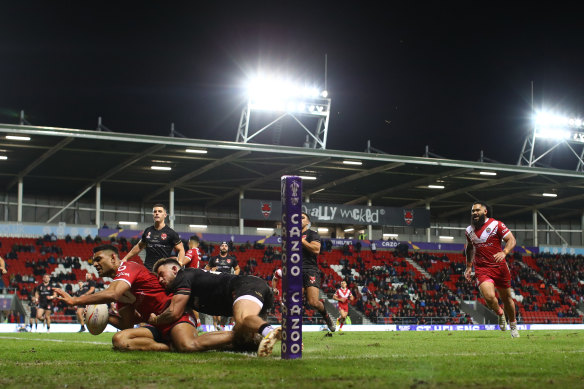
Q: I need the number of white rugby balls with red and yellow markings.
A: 1